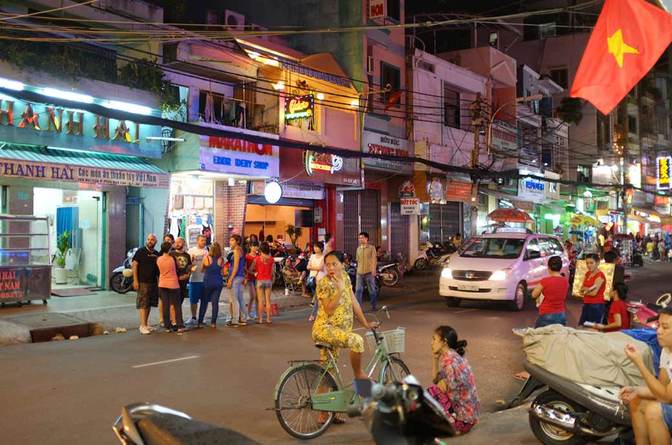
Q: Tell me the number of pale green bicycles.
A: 1